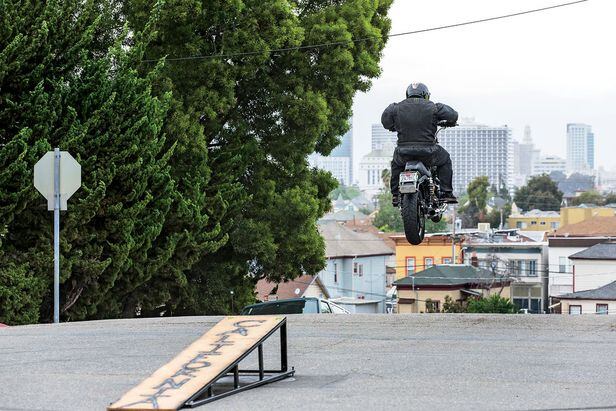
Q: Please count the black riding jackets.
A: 1